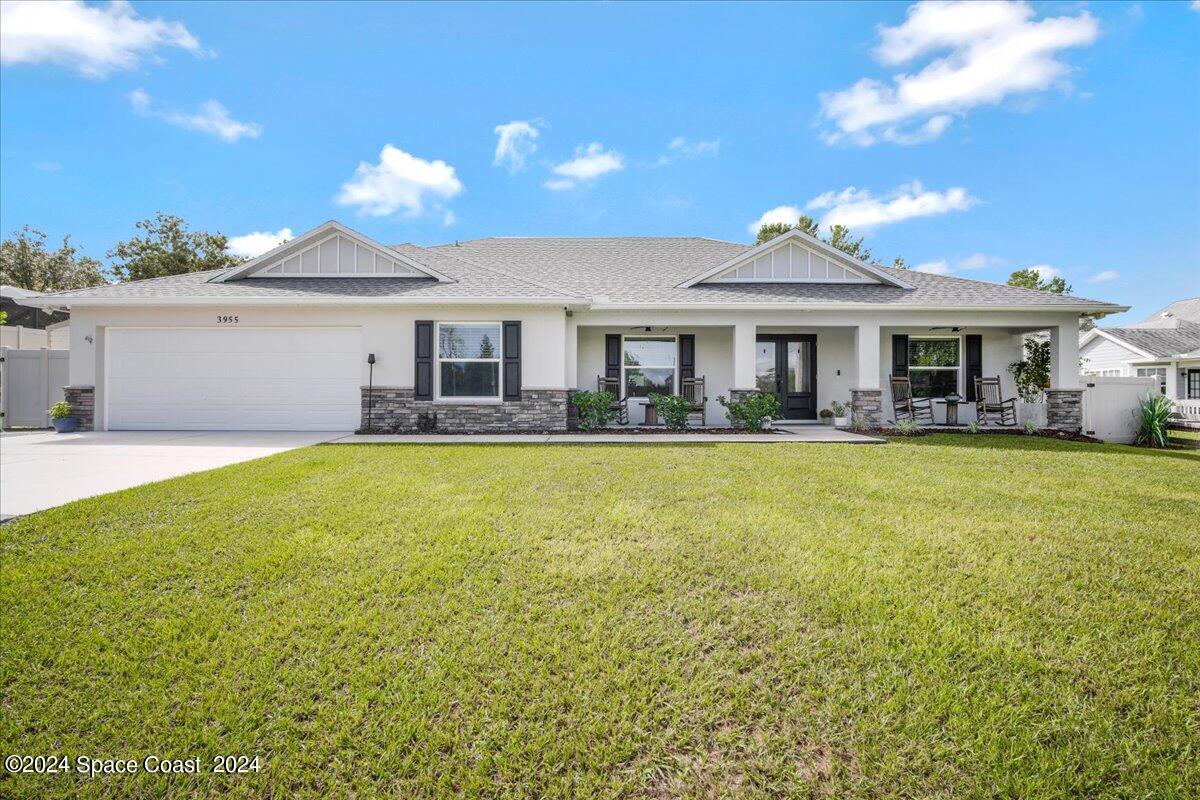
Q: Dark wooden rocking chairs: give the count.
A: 4